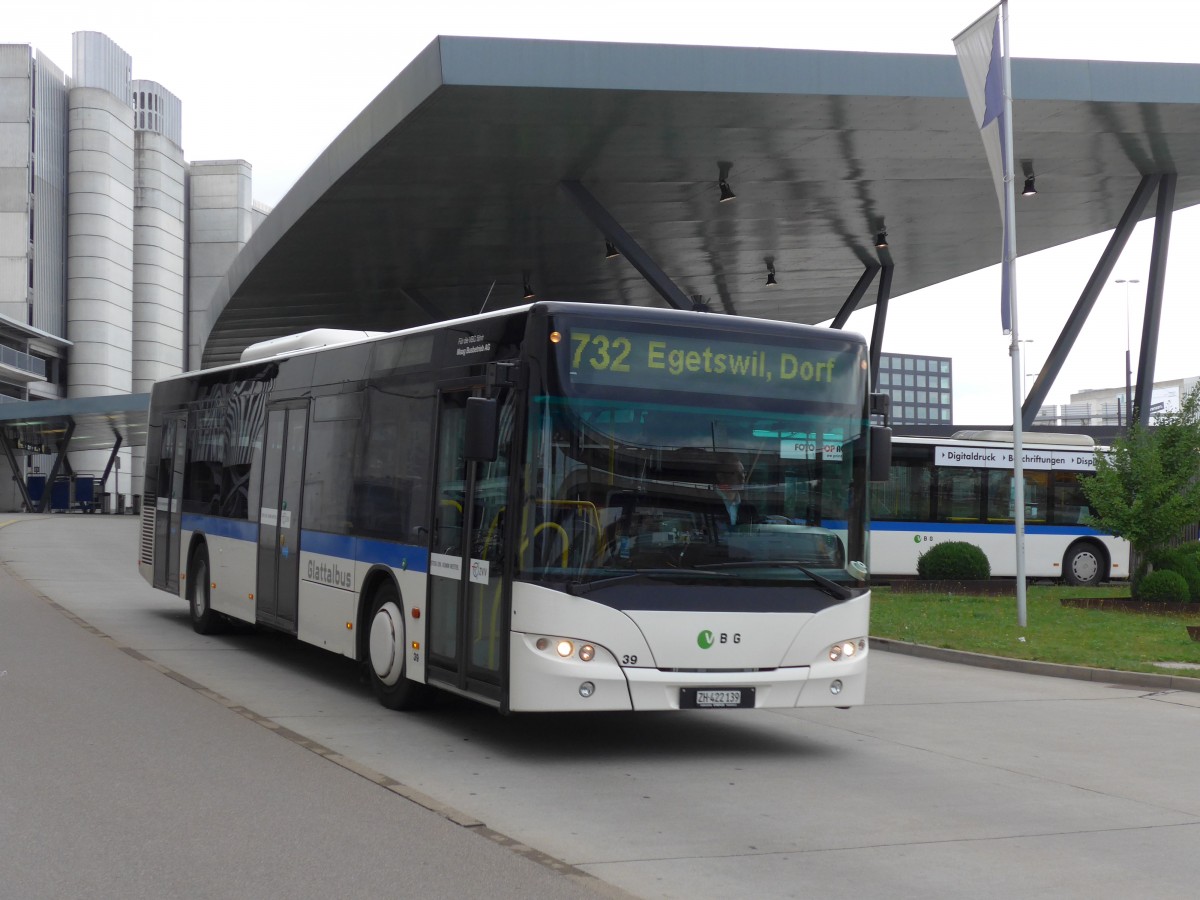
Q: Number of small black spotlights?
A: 6